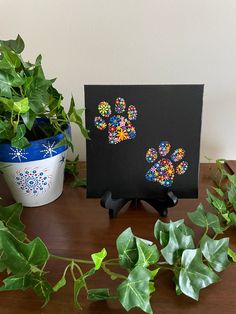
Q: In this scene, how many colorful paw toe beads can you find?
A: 8